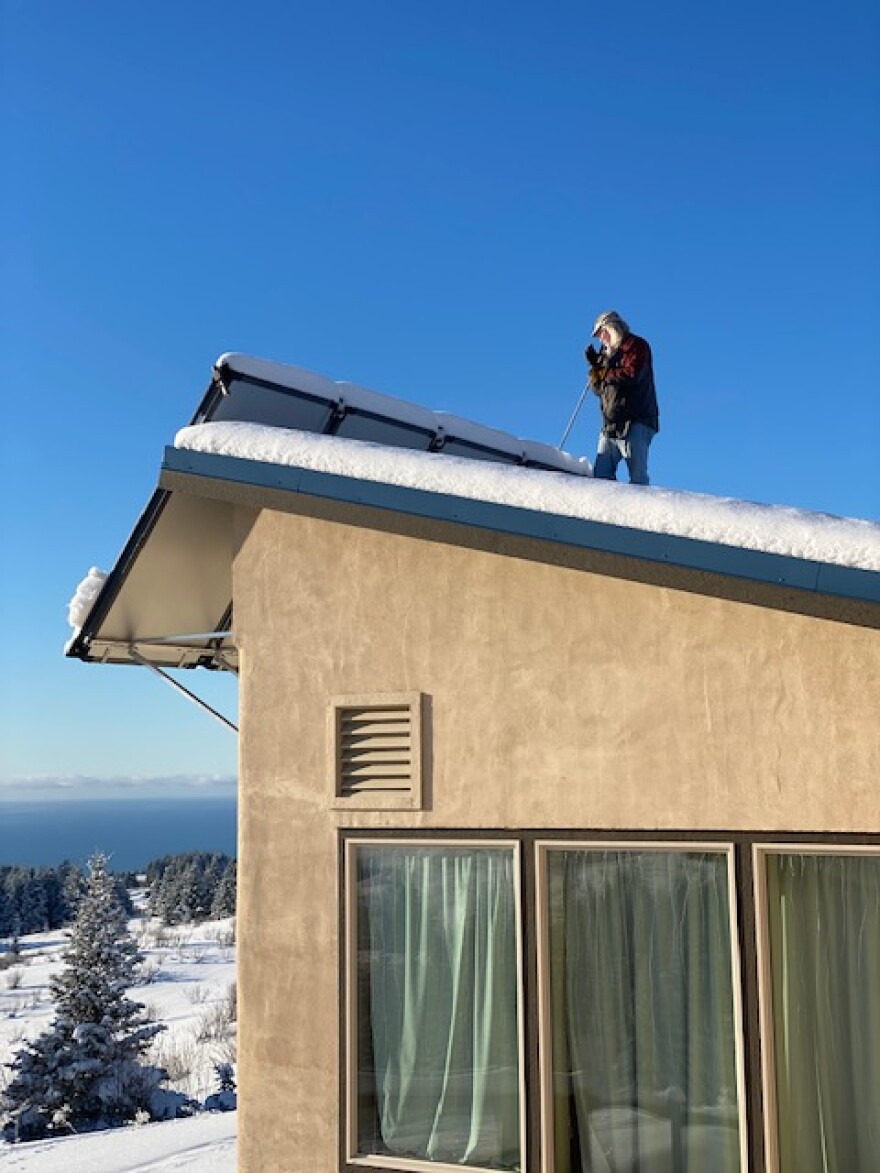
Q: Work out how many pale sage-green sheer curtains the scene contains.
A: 3